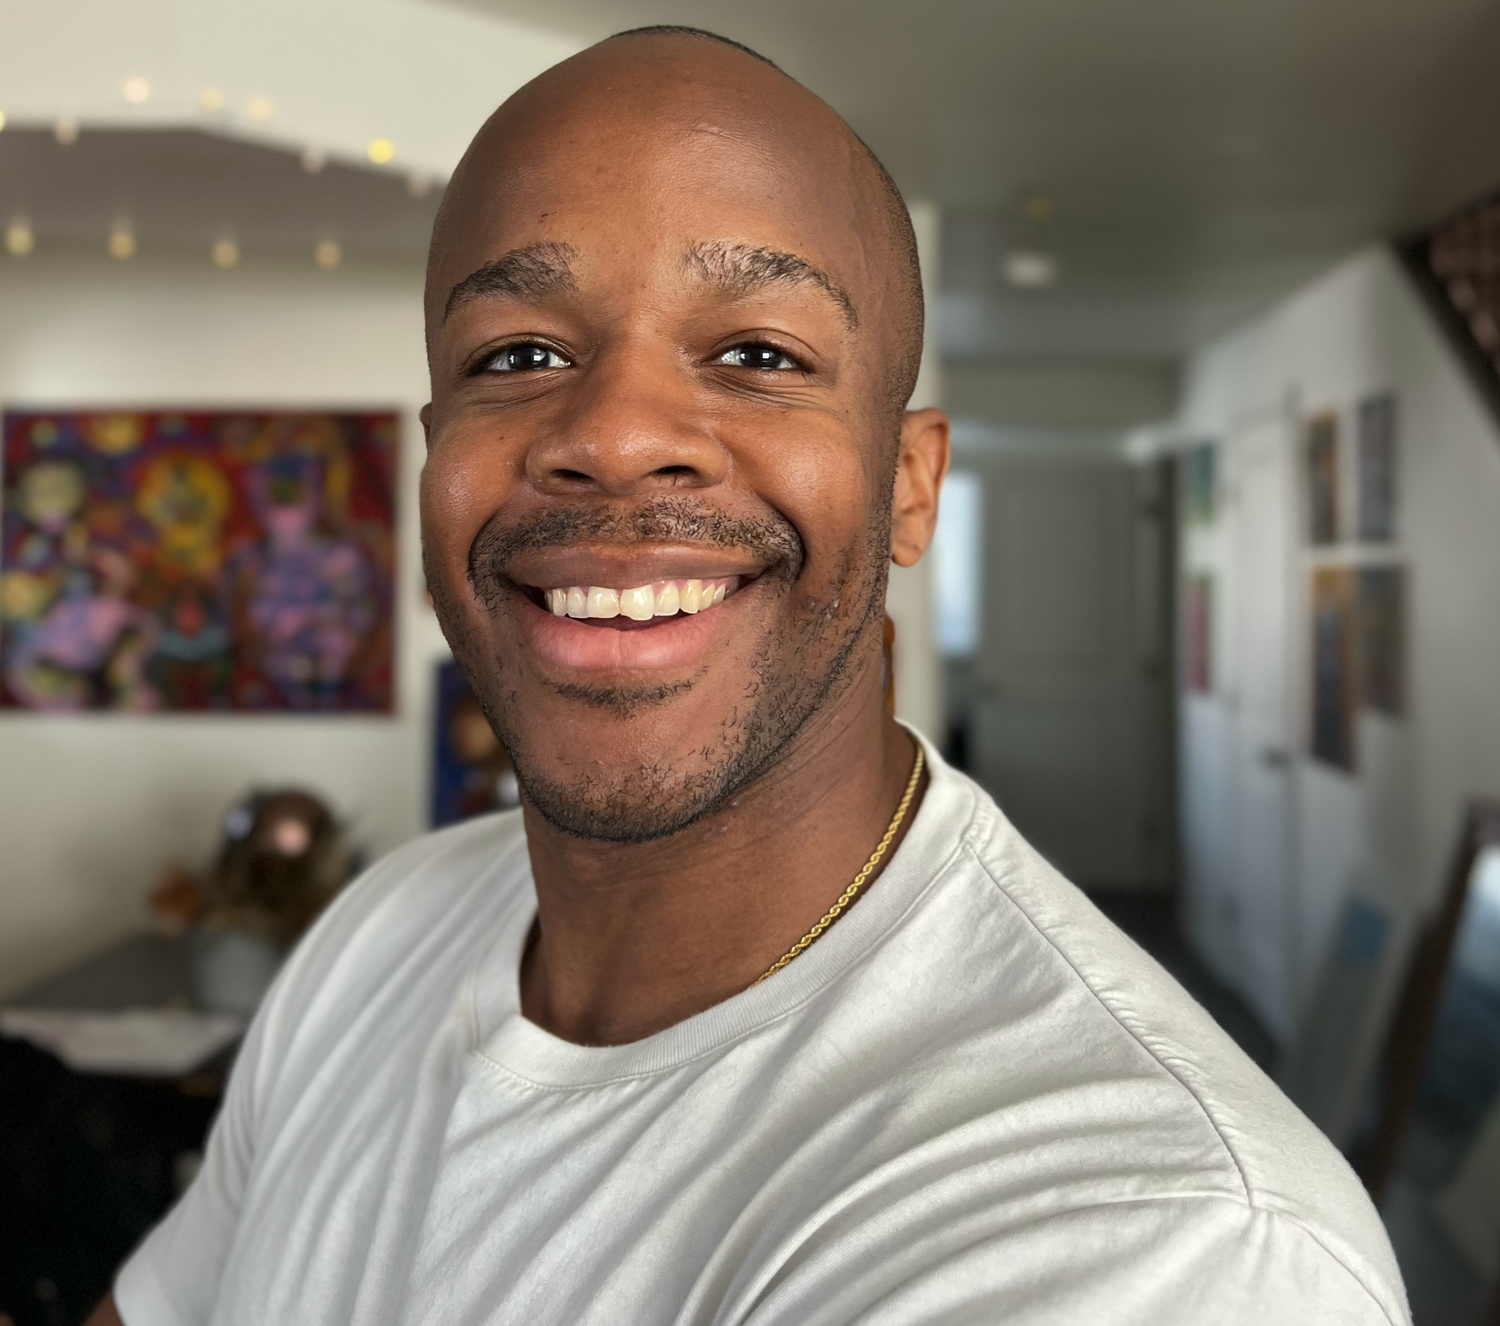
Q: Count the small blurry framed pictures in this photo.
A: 6